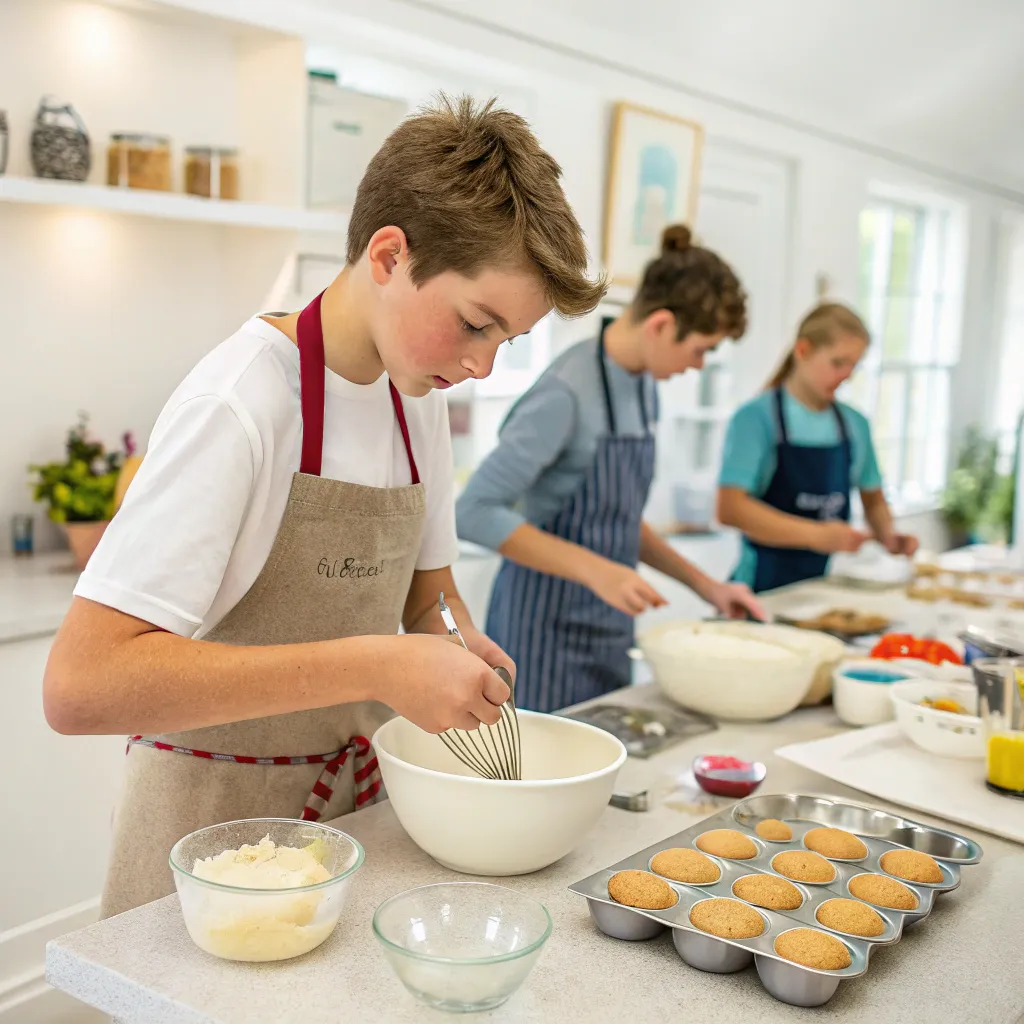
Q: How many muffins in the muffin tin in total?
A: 12